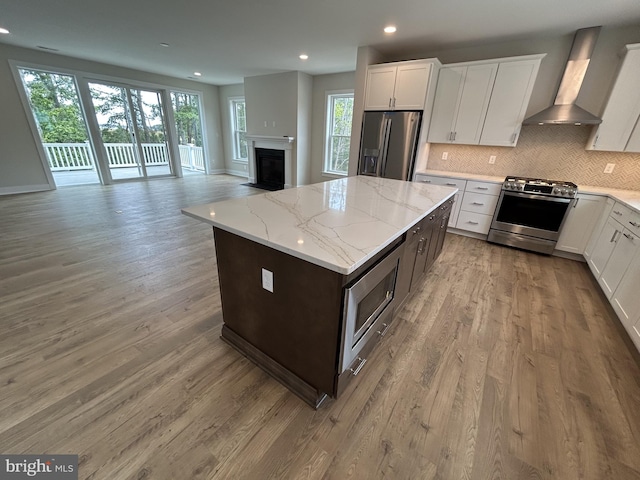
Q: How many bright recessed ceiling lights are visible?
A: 4